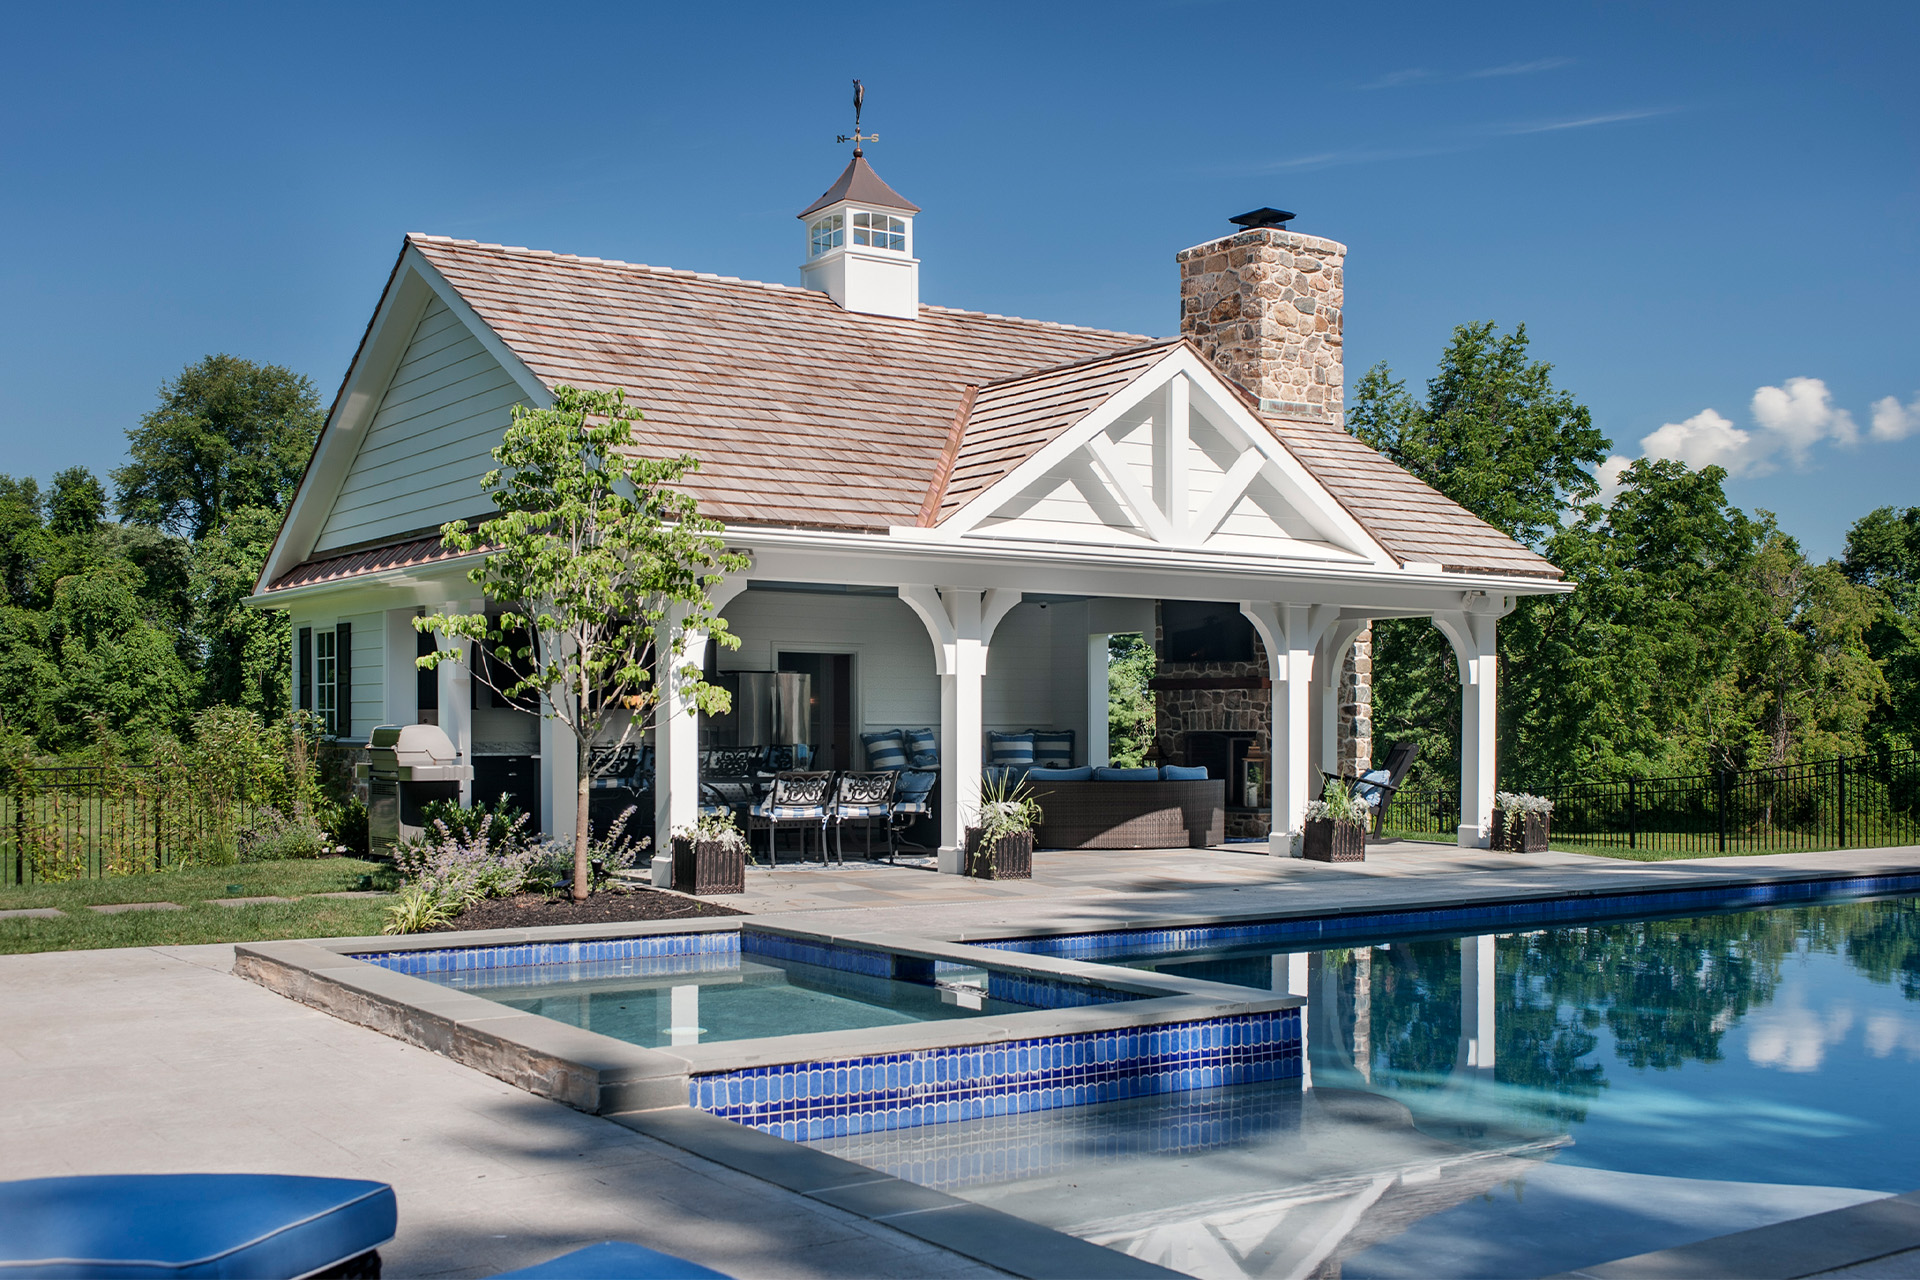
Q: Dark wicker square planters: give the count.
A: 4